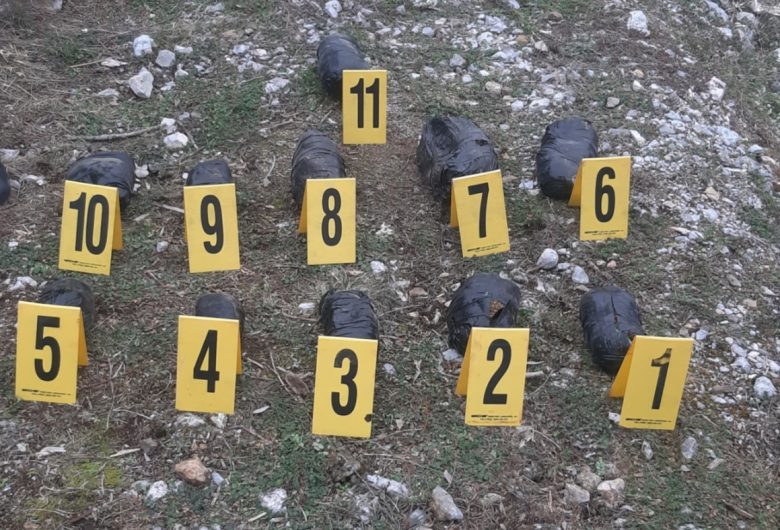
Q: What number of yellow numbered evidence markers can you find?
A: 11